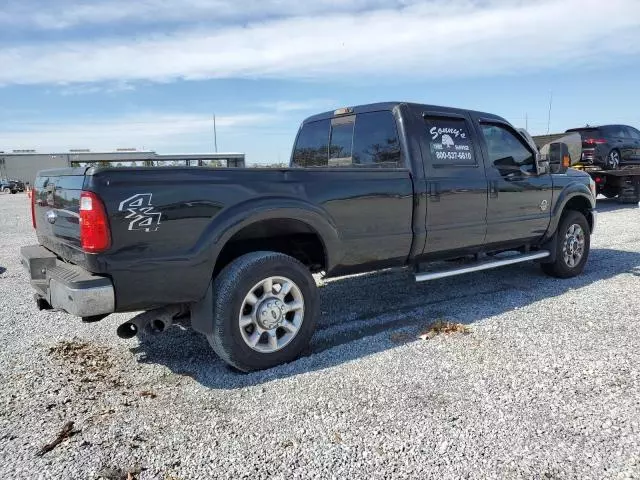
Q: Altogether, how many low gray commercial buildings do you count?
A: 1